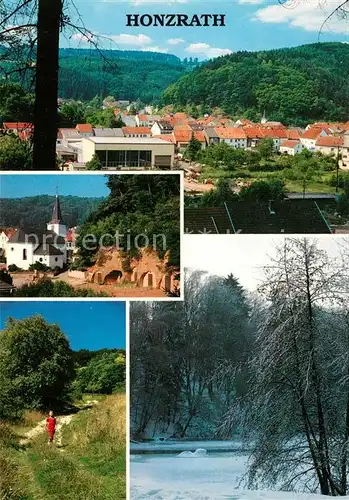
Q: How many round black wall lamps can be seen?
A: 0